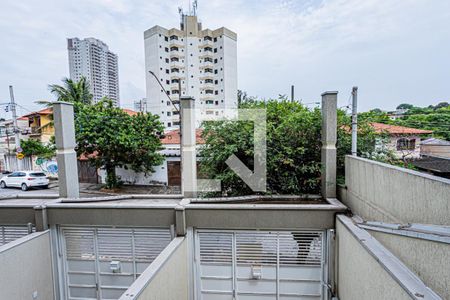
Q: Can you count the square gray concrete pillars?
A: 3